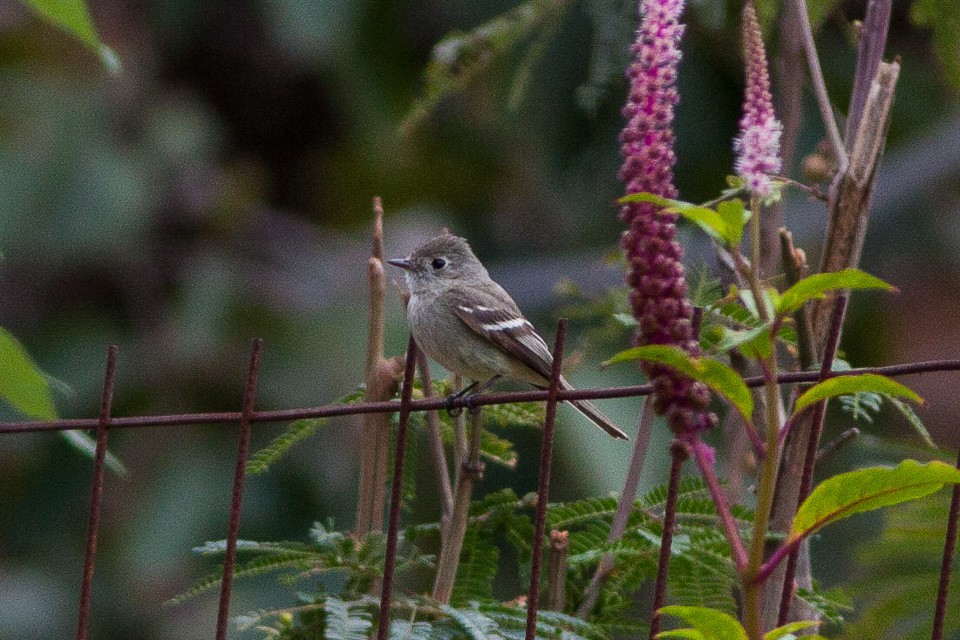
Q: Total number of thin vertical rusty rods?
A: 7